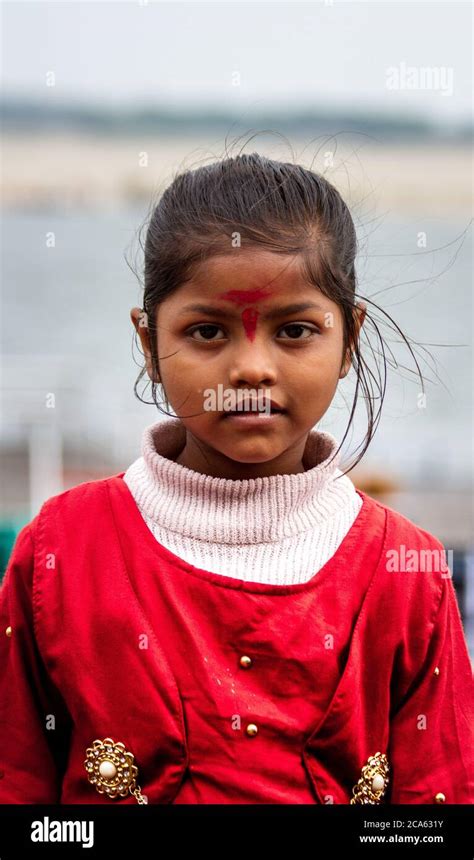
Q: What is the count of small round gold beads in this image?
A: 5